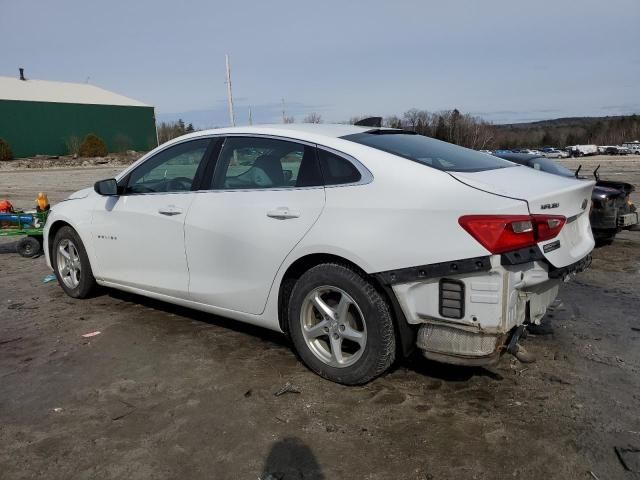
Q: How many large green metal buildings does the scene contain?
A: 1